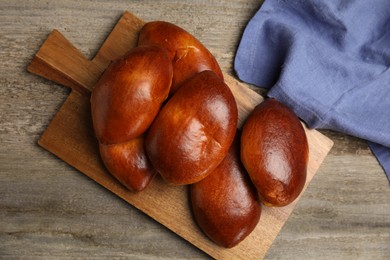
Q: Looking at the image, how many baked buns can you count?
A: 6